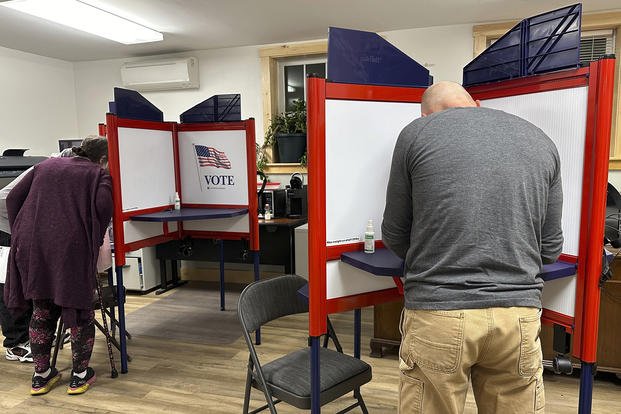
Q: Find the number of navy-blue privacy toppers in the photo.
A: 4